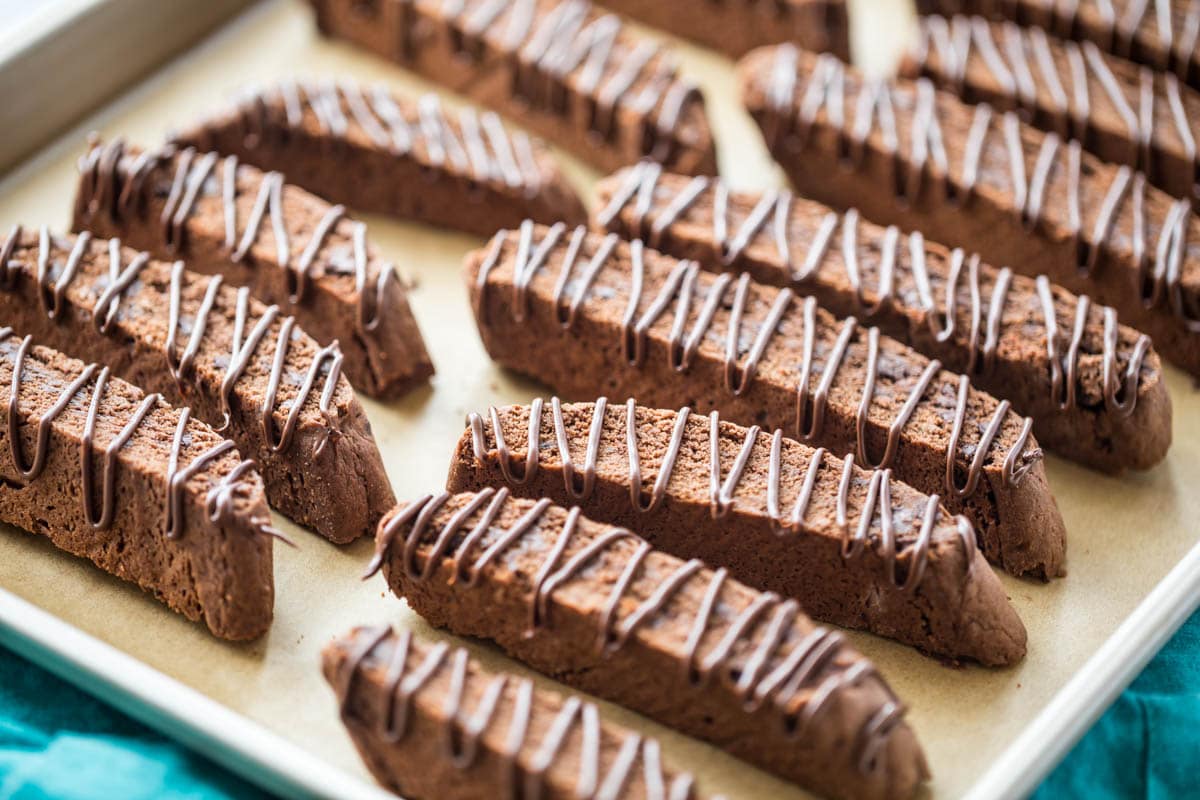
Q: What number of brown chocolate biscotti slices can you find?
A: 14